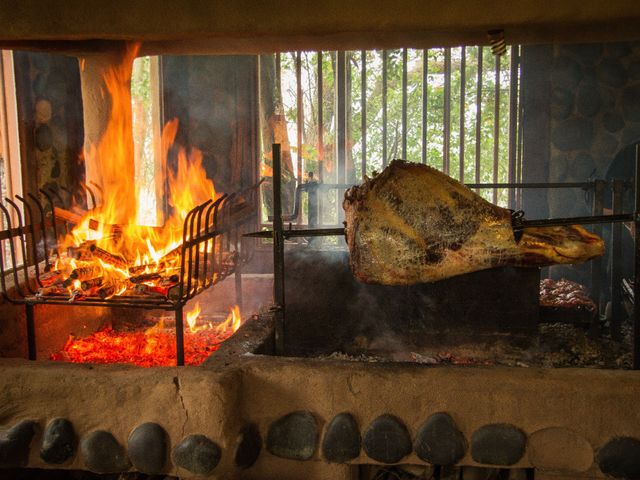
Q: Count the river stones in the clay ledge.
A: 12